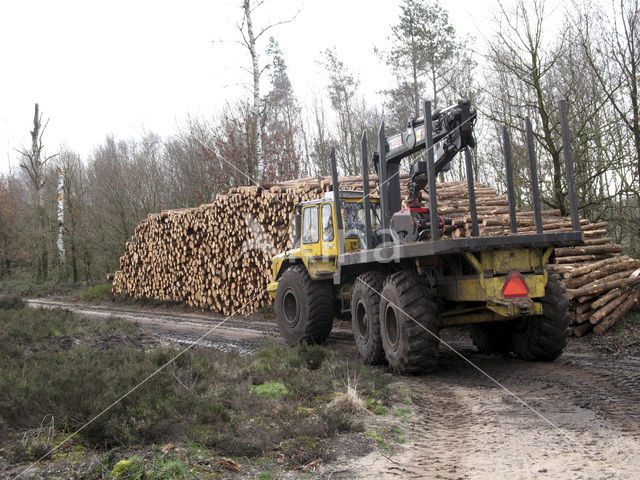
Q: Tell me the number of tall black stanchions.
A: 8